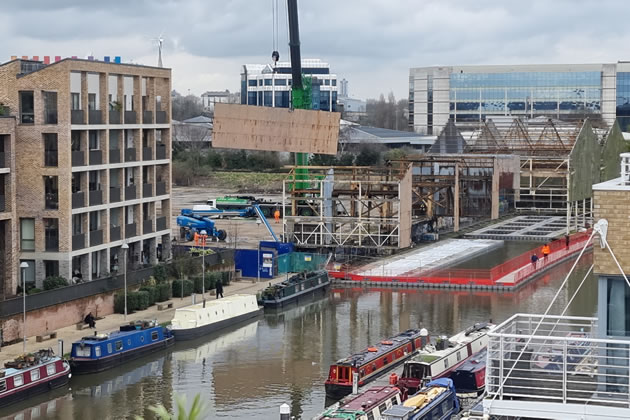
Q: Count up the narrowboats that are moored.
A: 9